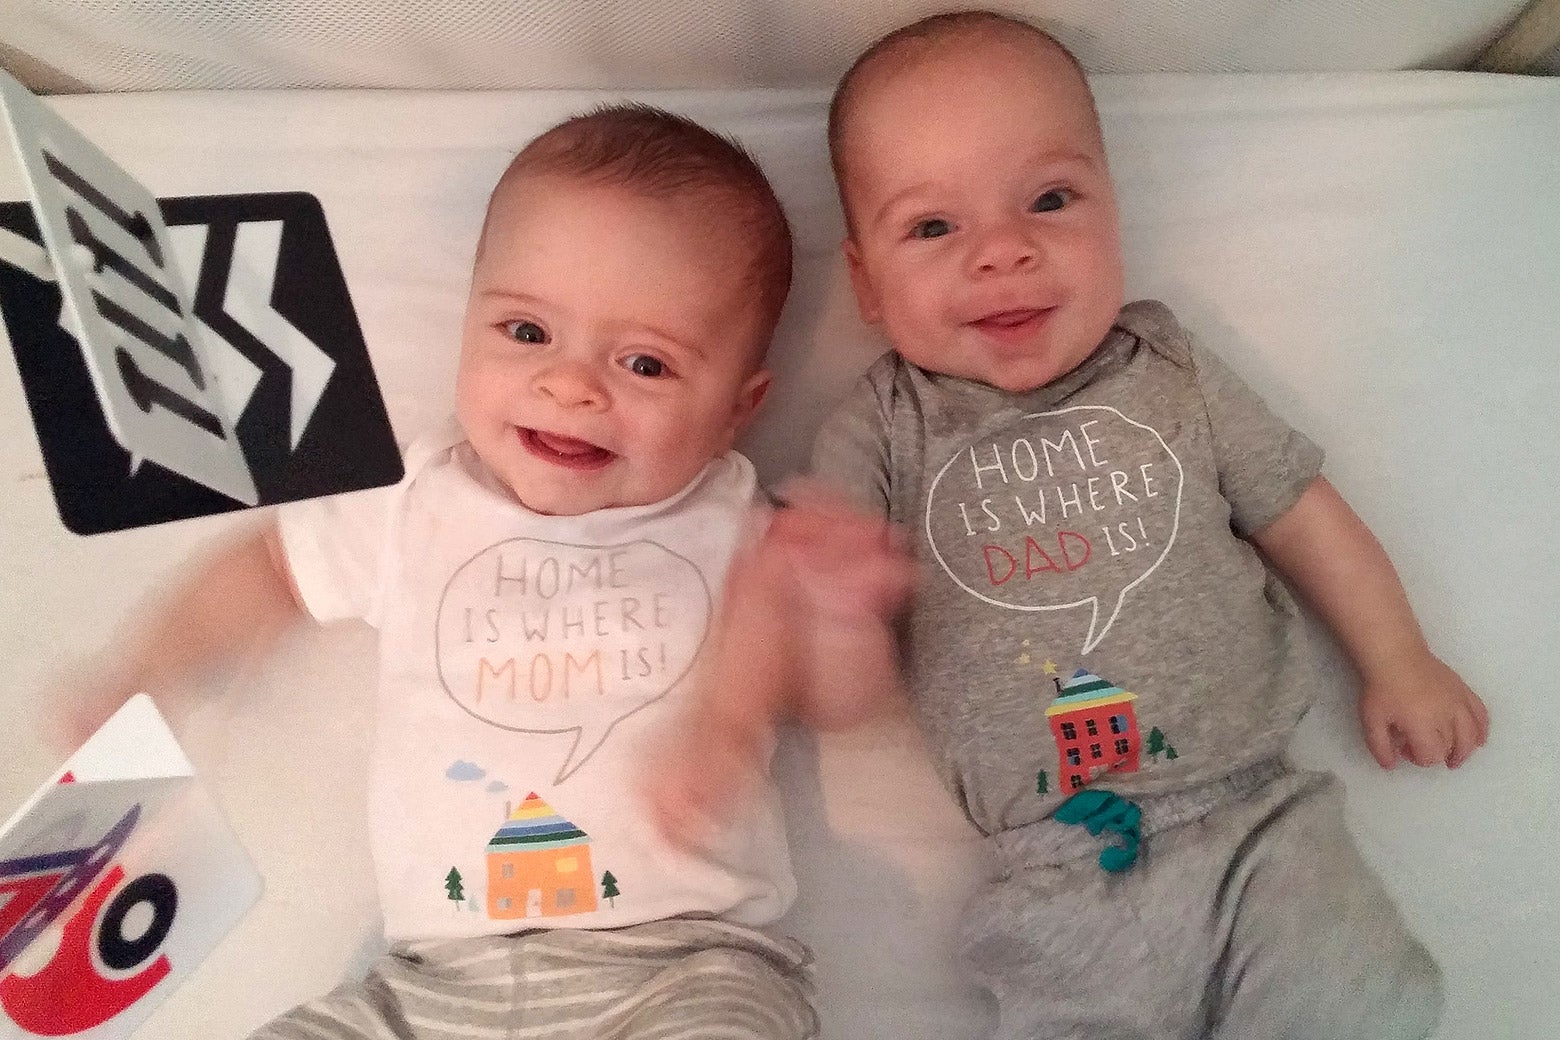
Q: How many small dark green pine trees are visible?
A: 5